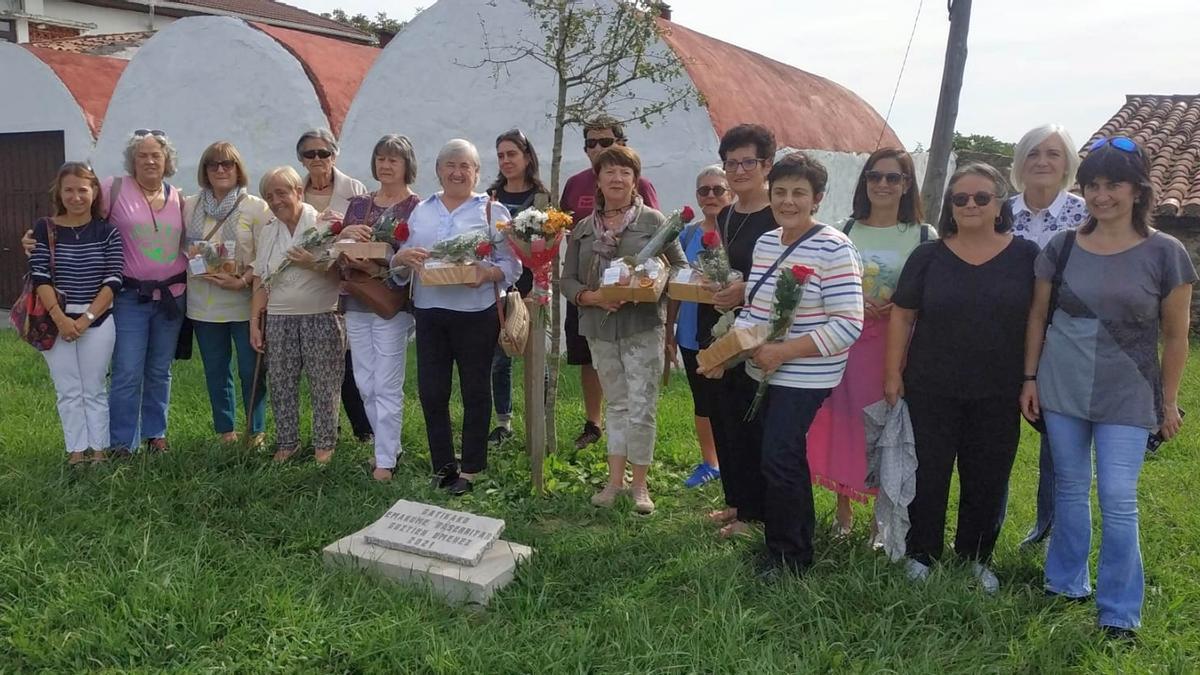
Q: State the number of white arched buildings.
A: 3